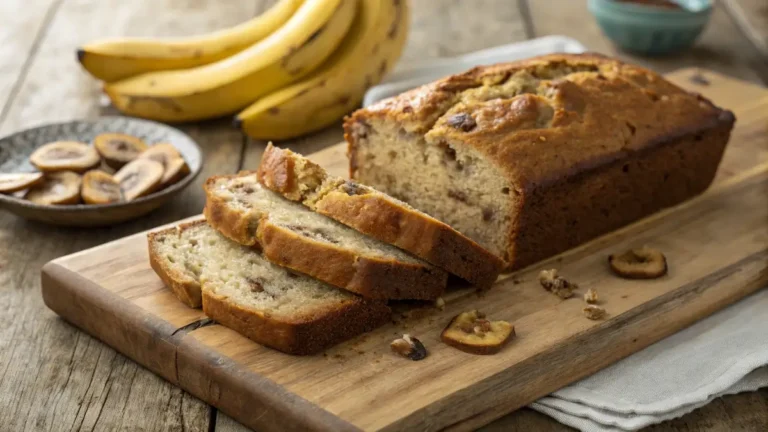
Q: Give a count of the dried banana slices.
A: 9